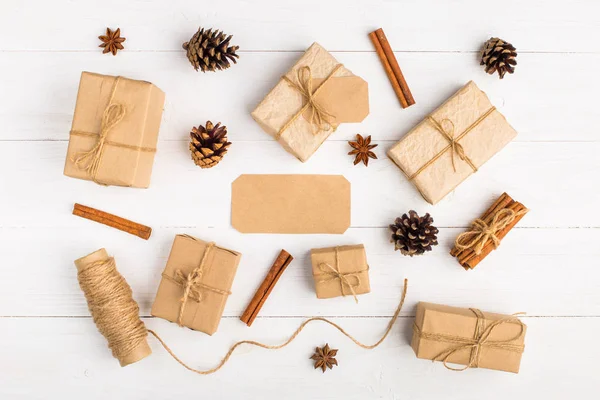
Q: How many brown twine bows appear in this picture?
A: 7